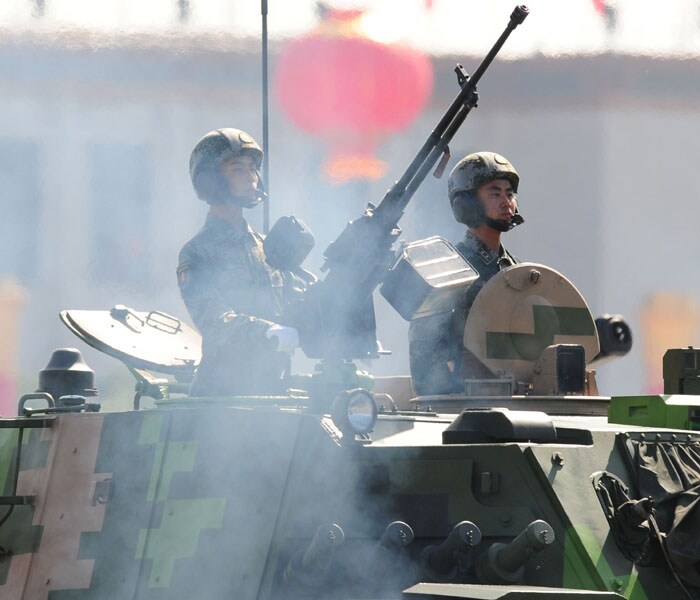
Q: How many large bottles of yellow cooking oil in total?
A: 0